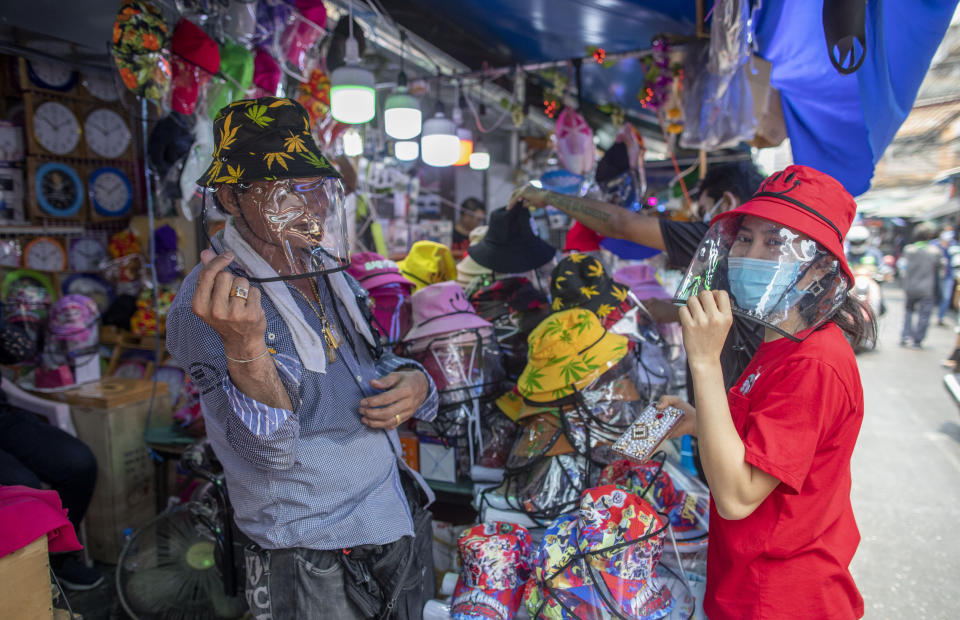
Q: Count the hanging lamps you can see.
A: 7